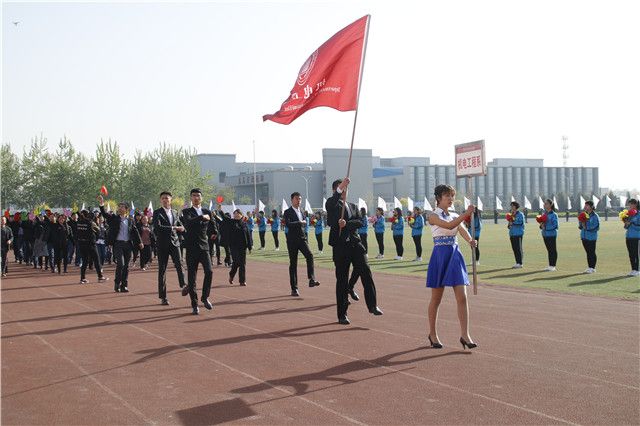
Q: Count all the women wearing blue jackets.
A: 15